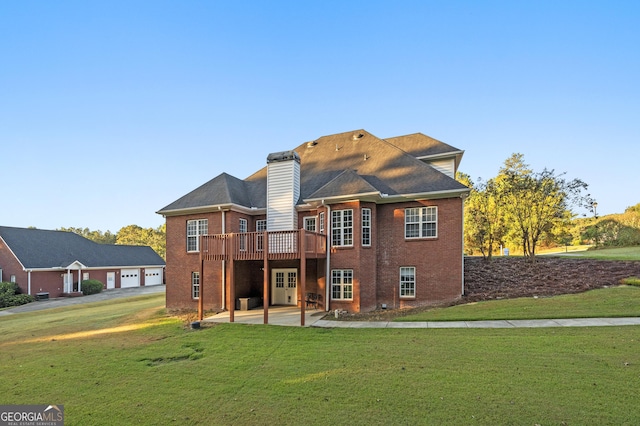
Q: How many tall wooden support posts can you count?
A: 4